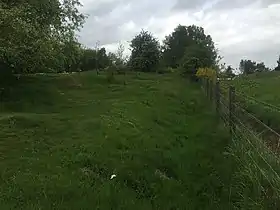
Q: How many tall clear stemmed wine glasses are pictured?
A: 0